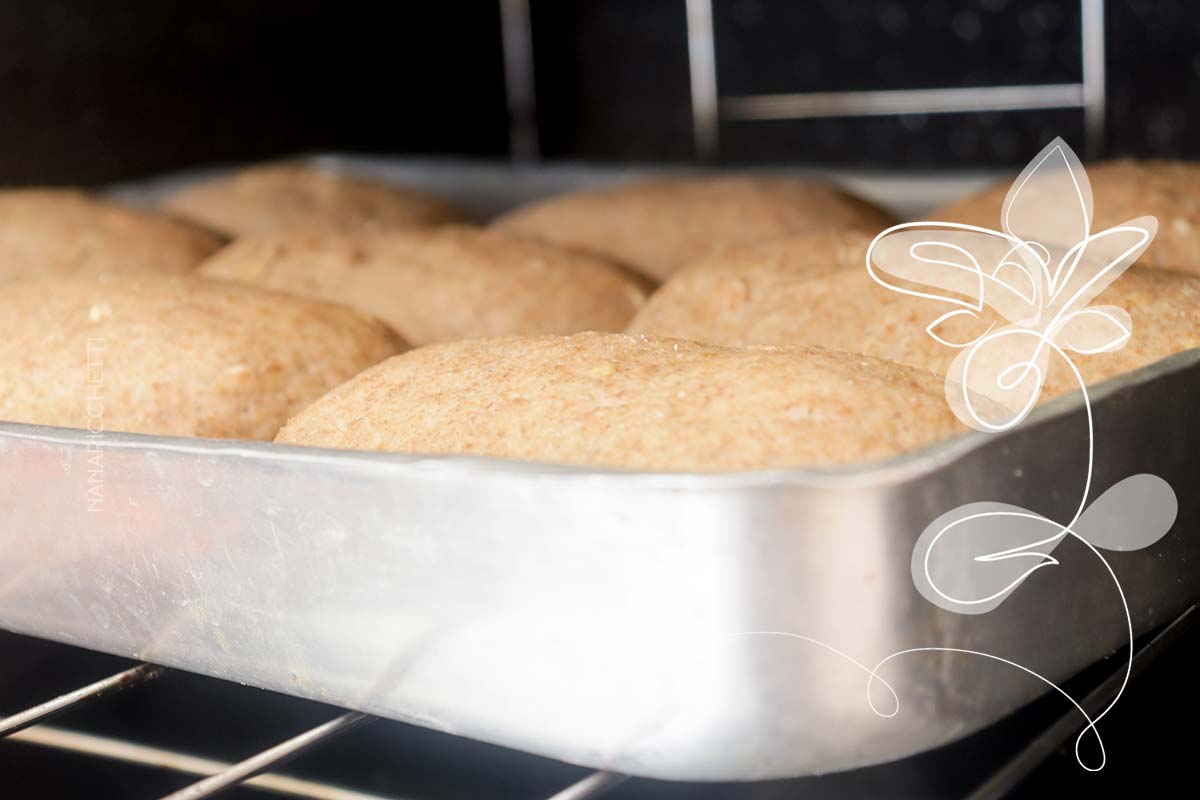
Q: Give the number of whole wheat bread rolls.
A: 8